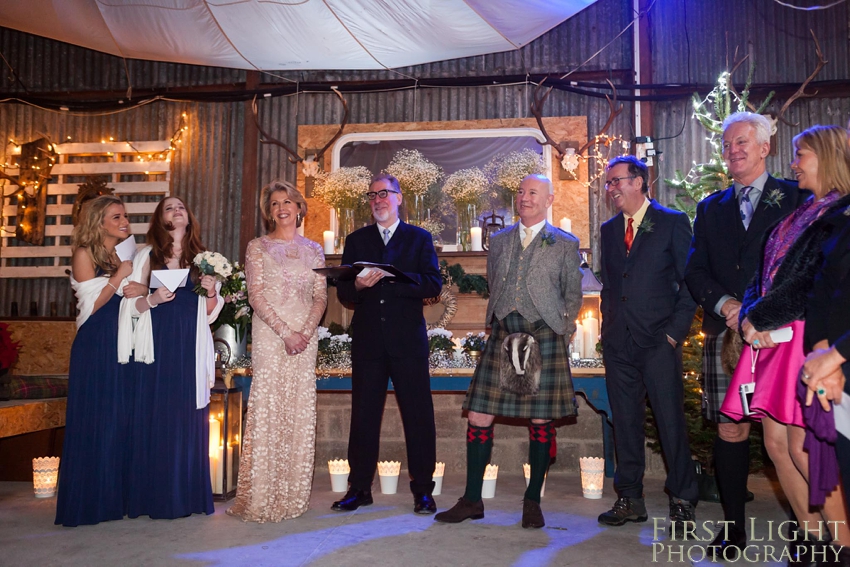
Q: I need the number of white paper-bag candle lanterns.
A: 7